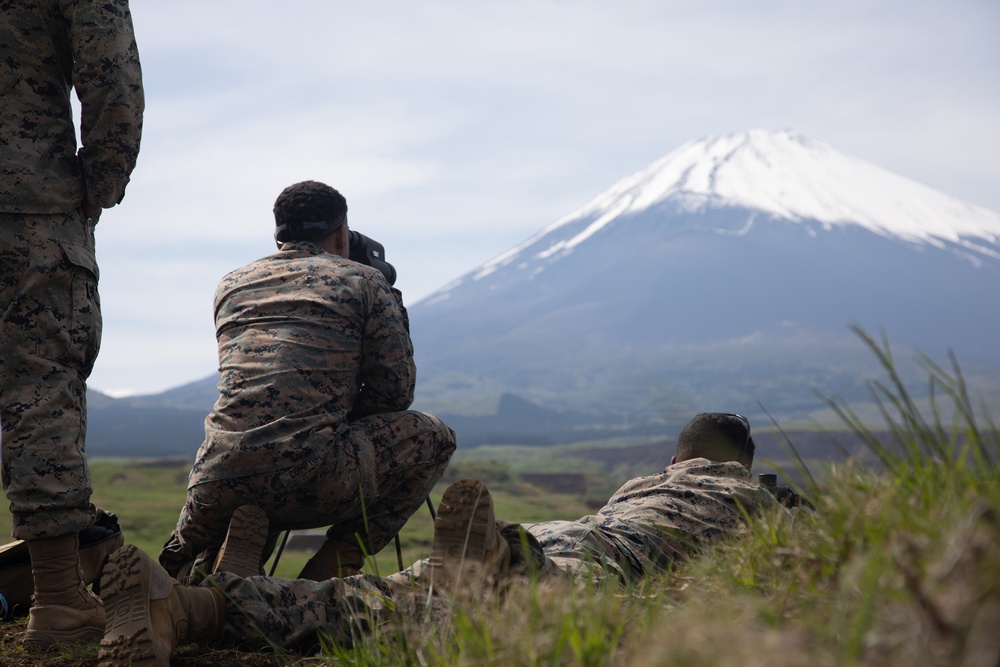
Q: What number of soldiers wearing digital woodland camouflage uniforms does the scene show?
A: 3